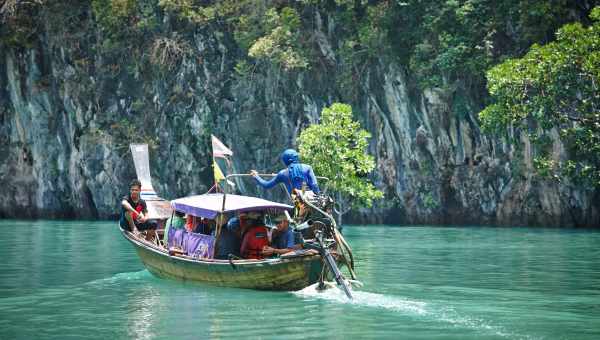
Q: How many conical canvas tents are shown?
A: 0